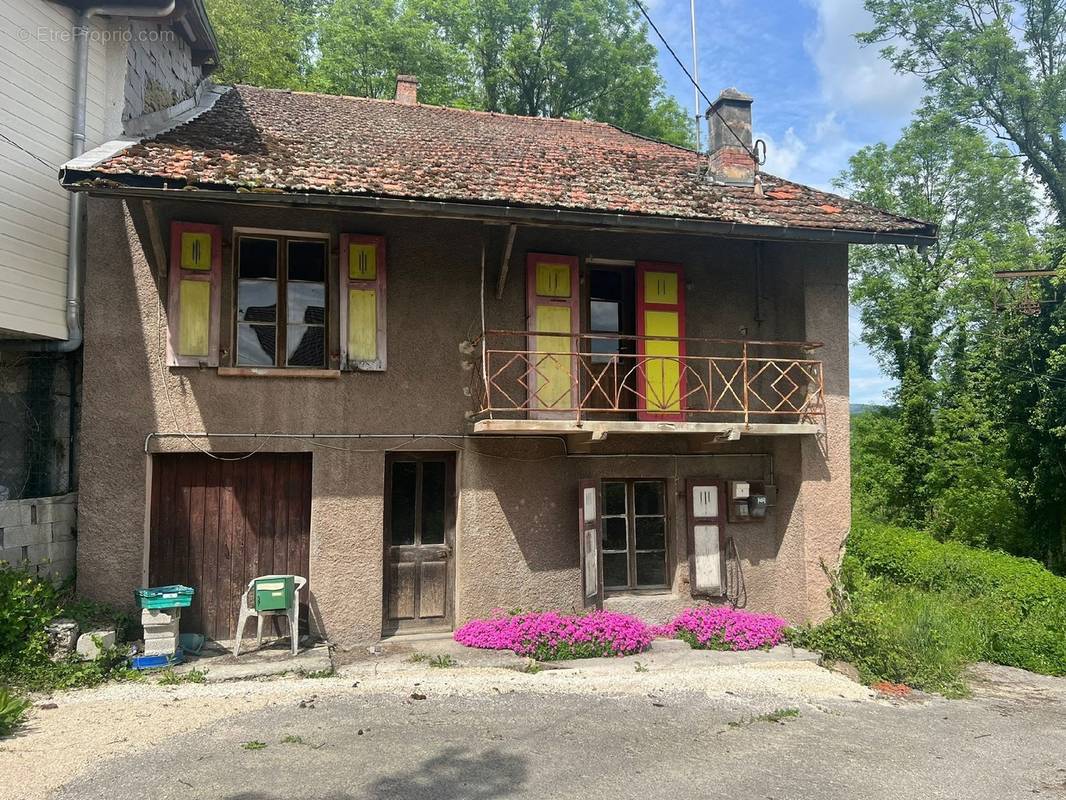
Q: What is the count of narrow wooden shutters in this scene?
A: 6